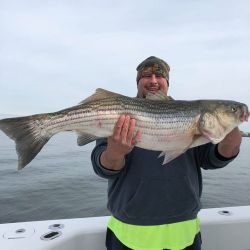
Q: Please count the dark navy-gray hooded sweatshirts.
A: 1